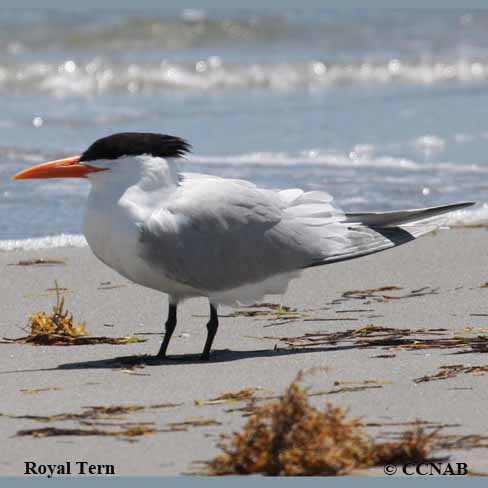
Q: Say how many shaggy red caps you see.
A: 0